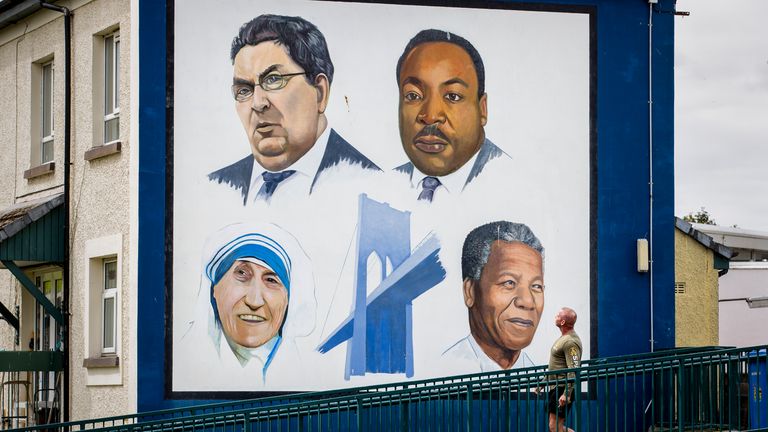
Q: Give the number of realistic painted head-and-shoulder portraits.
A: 4